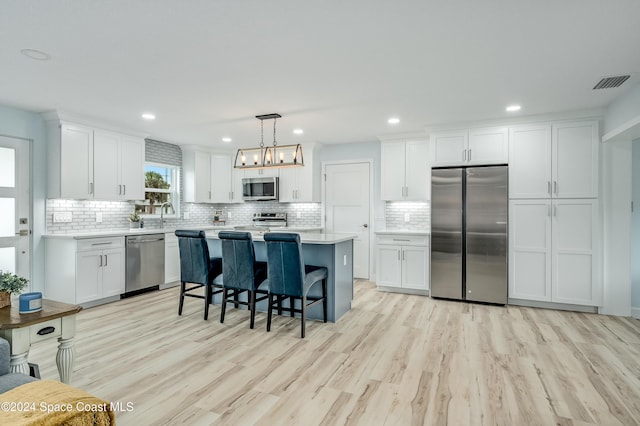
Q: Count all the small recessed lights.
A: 5